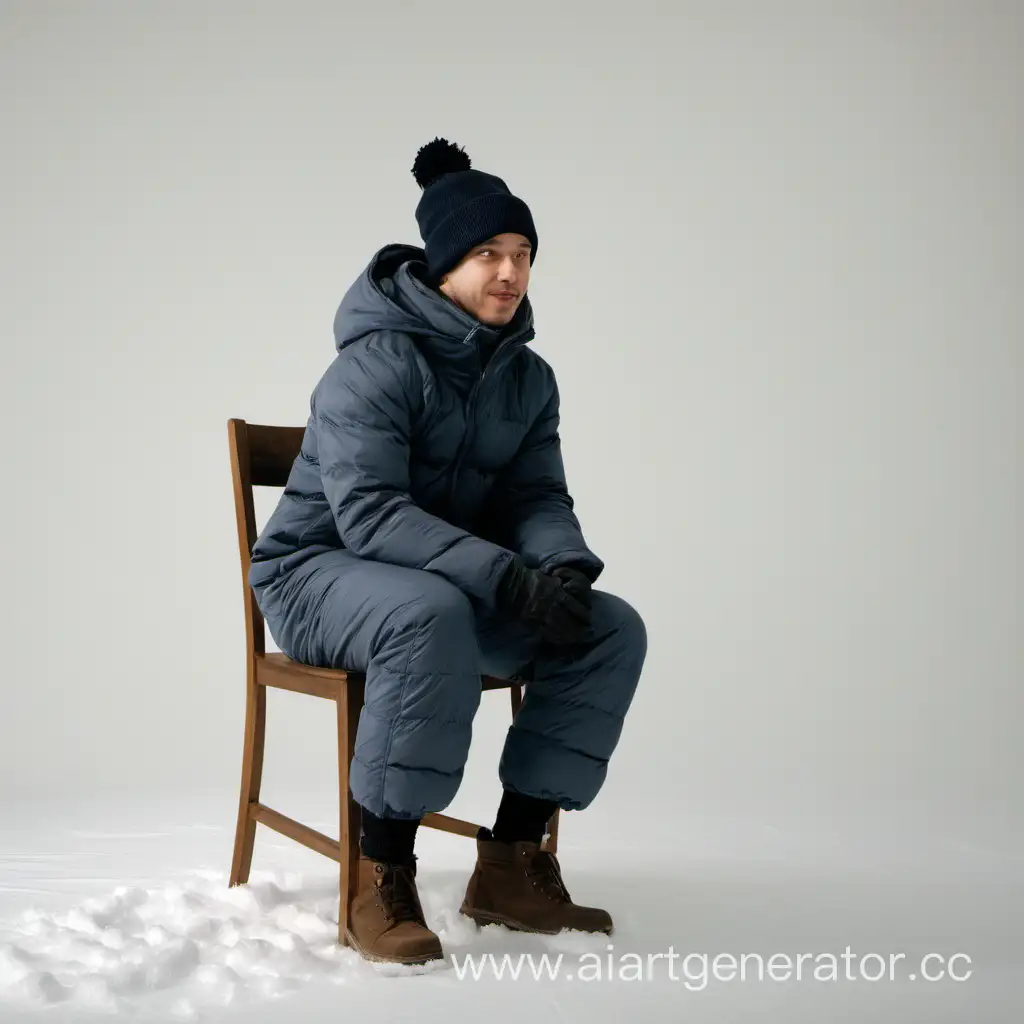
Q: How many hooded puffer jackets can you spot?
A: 1